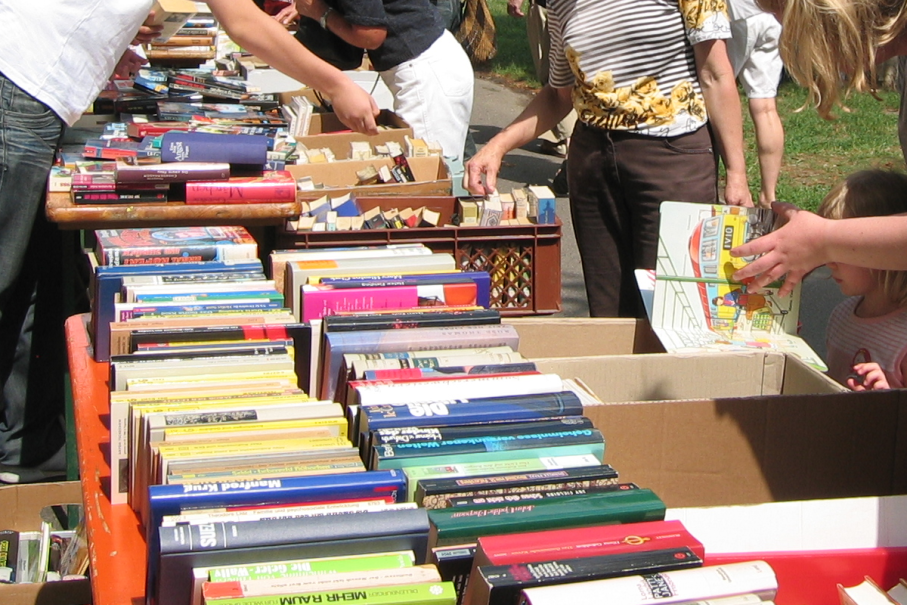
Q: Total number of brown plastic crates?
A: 1